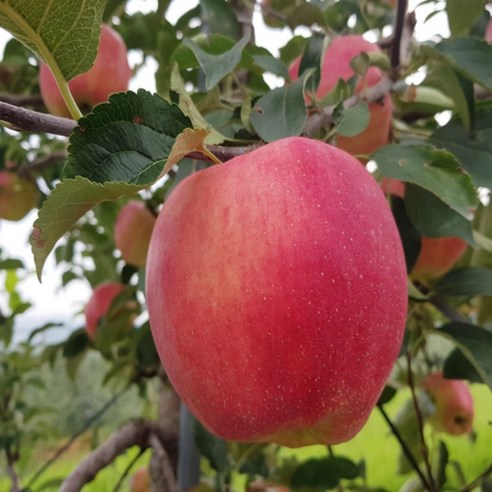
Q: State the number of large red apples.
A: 1